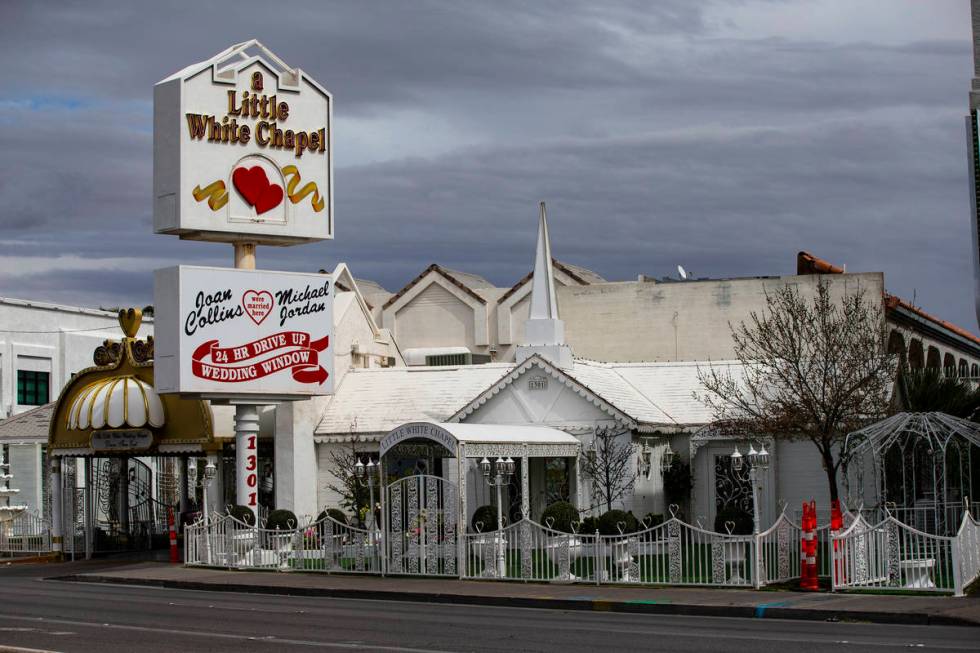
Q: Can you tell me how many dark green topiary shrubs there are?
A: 7